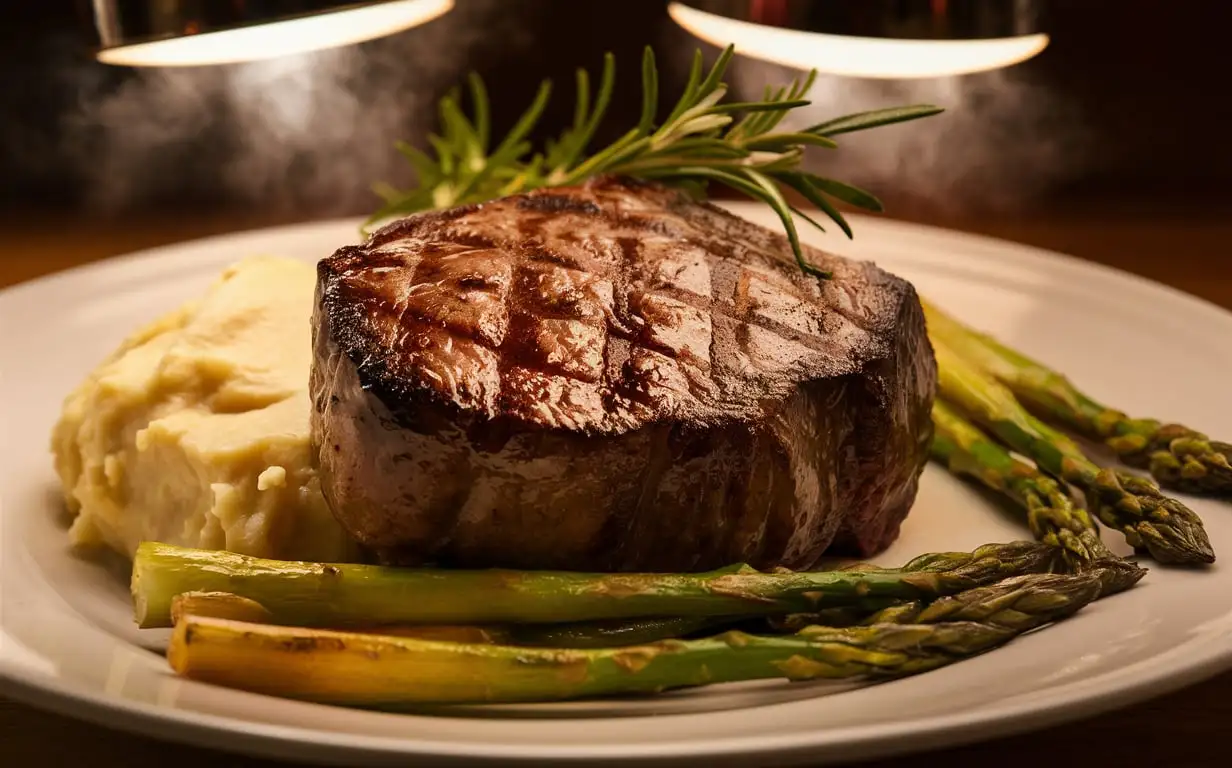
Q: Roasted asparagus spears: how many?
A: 6